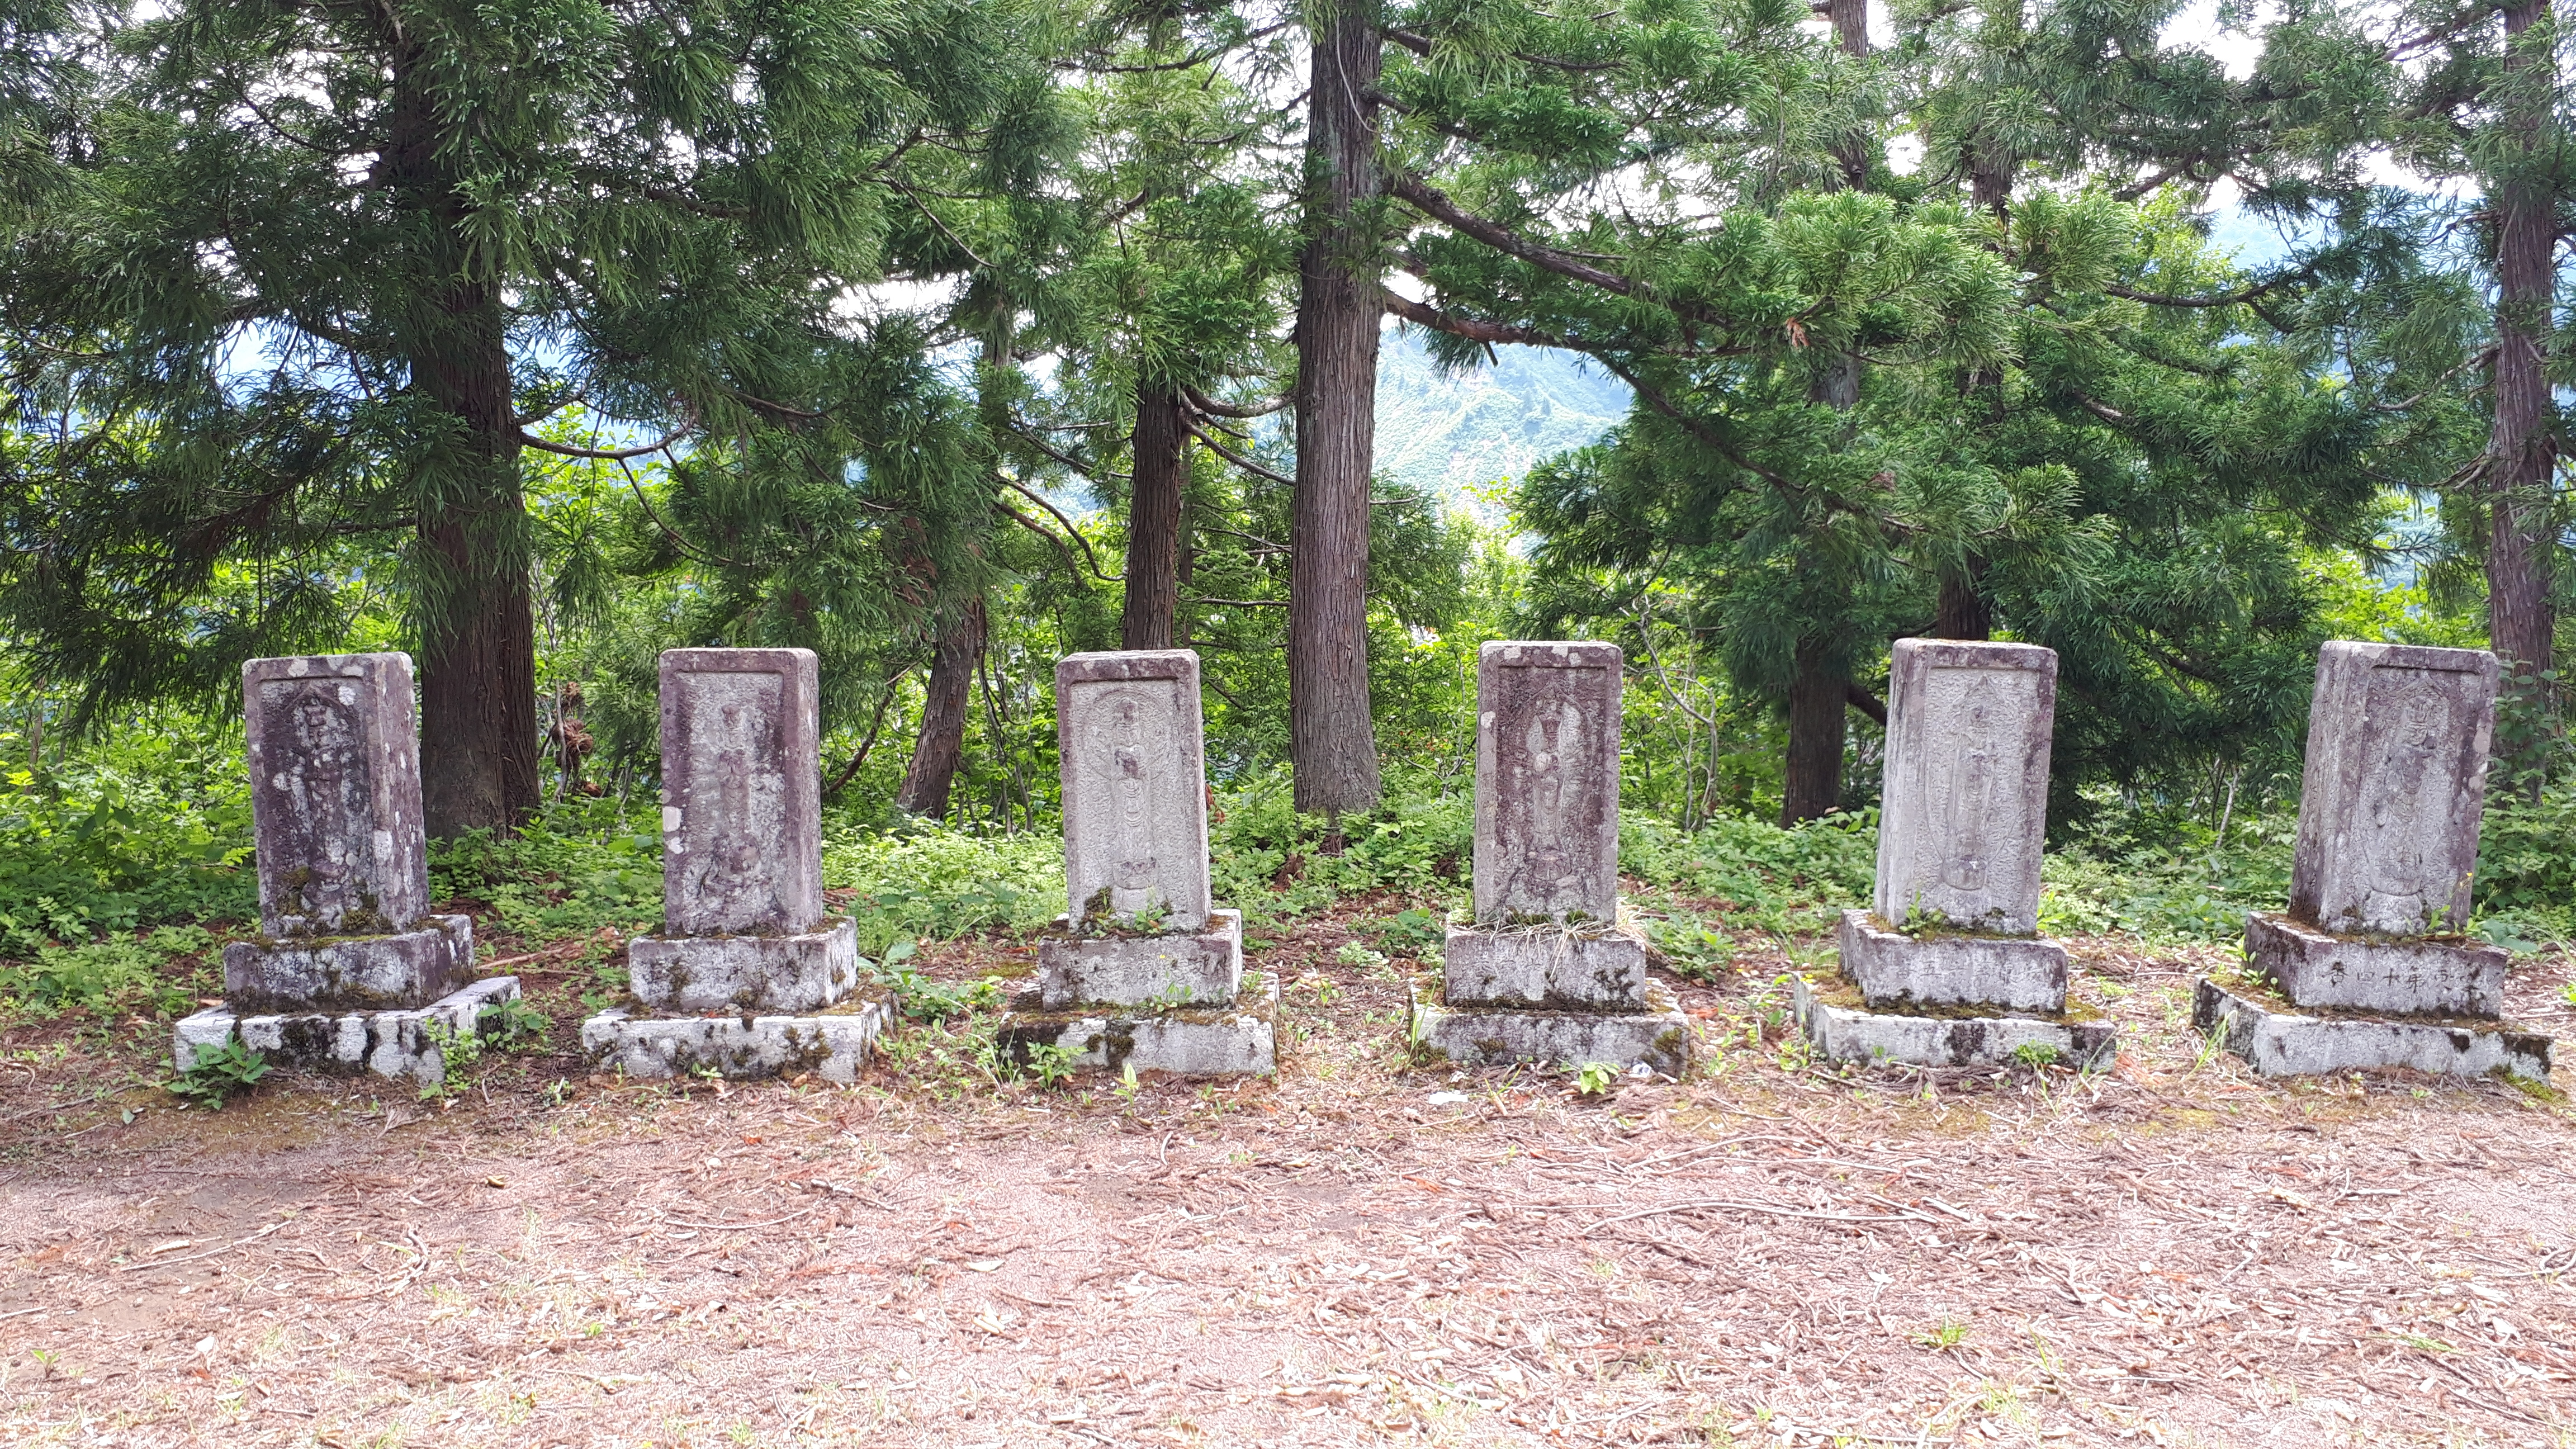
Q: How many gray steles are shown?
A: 6